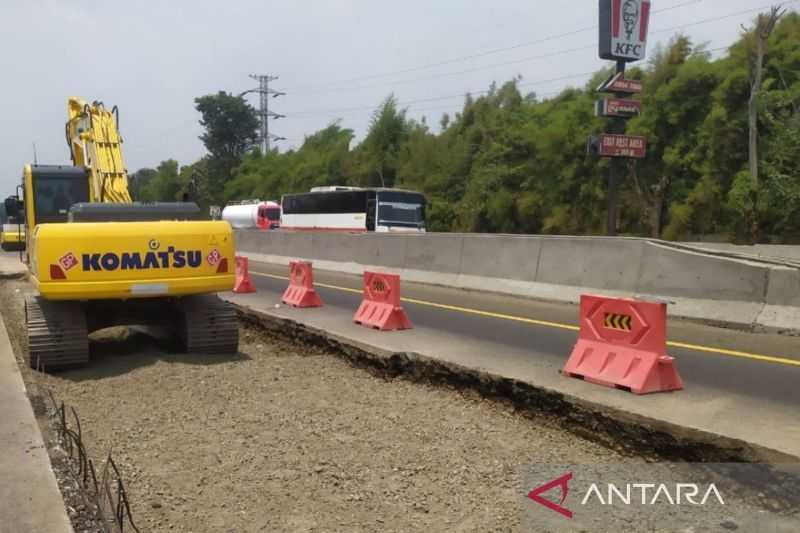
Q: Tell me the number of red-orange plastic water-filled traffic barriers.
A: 4